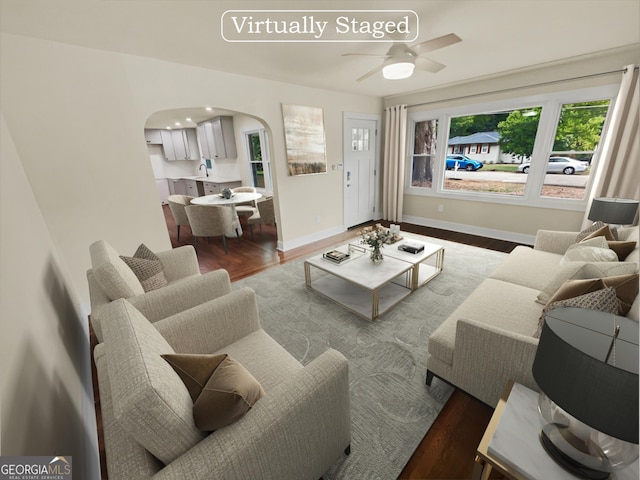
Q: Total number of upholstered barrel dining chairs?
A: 4